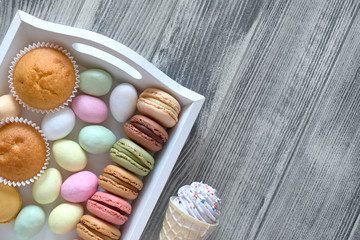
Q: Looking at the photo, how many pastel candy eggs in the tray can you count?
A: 11